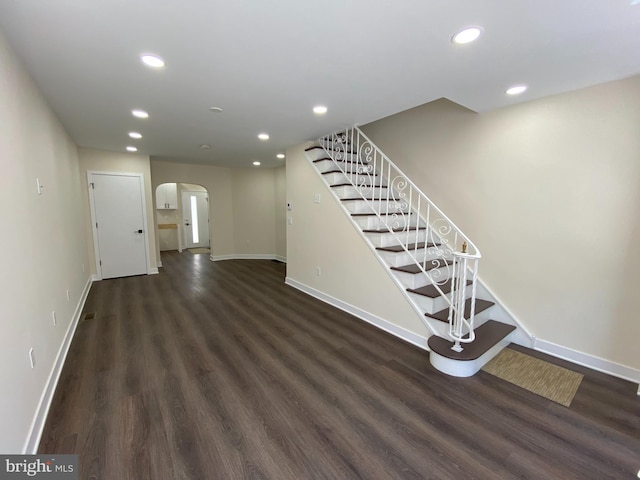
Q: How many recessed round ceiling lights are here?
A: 10